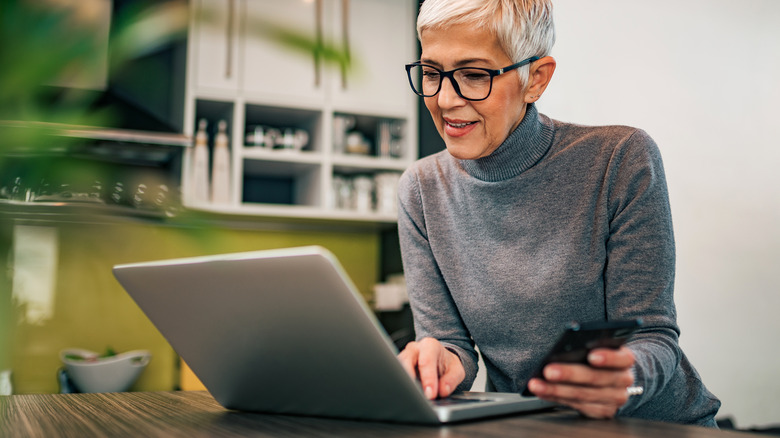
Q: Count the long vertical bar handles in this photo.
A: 3